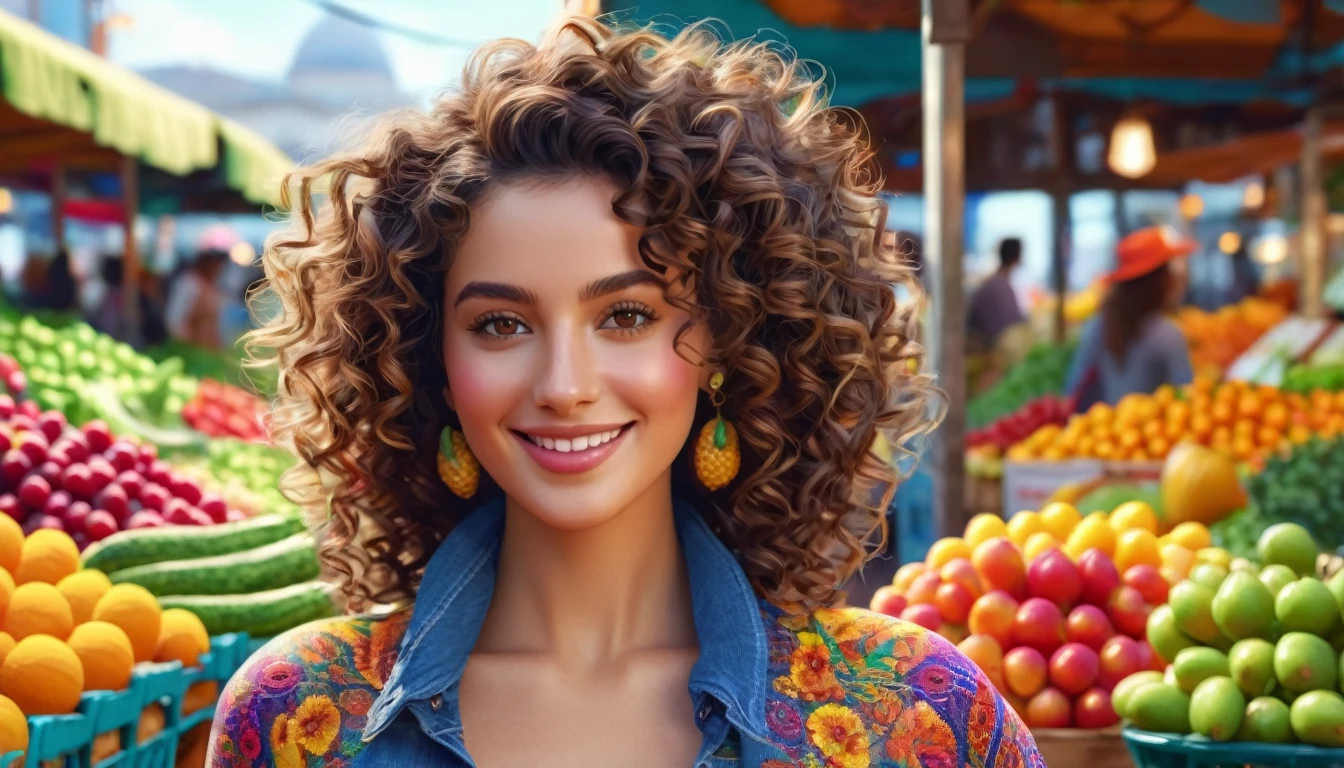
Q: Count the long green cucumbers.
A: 3